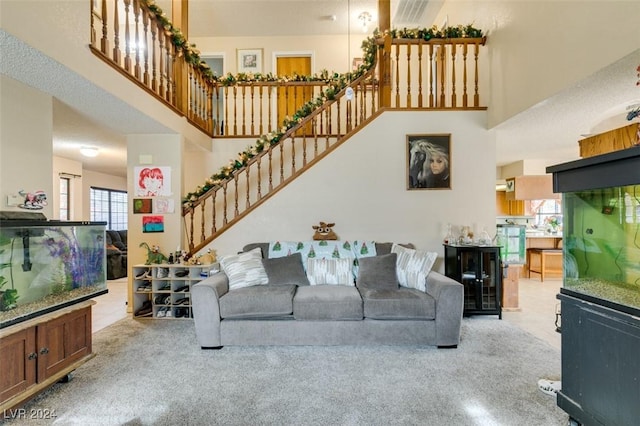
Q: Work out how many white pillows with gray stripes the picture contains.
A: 3